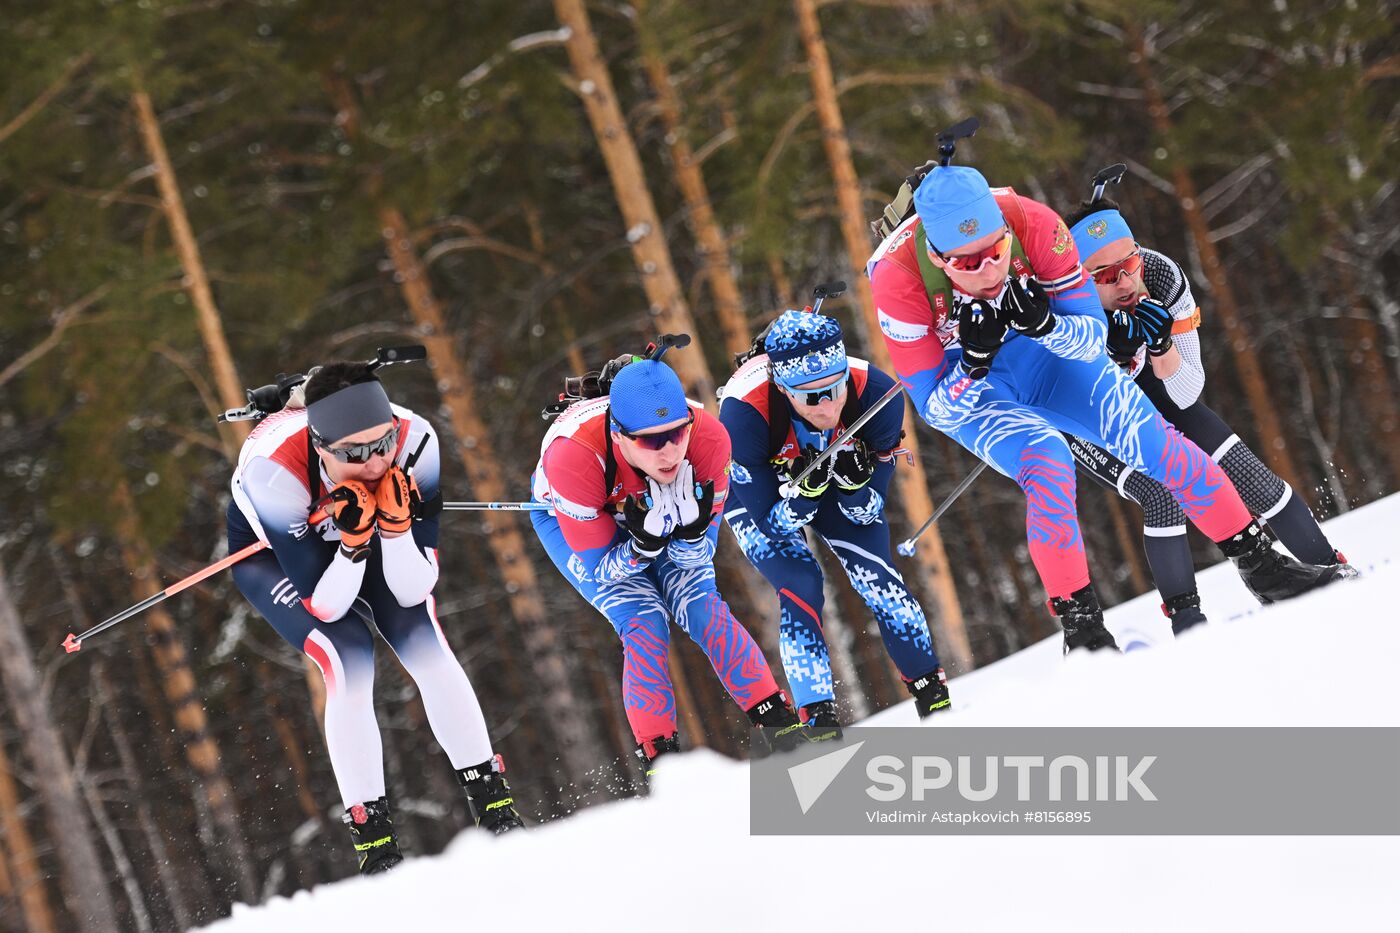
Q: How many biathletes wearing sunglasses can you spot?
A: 5